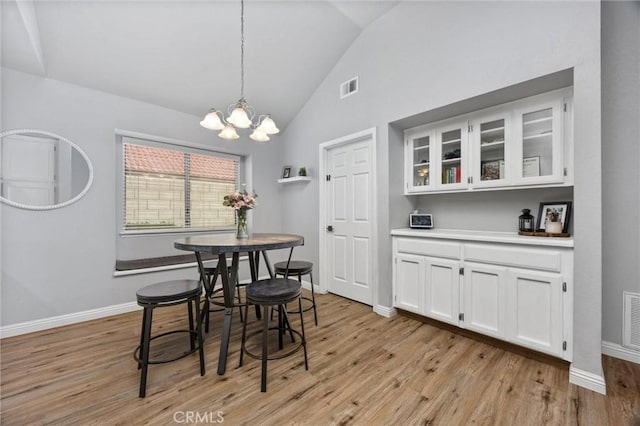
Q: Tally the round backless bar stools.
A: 4